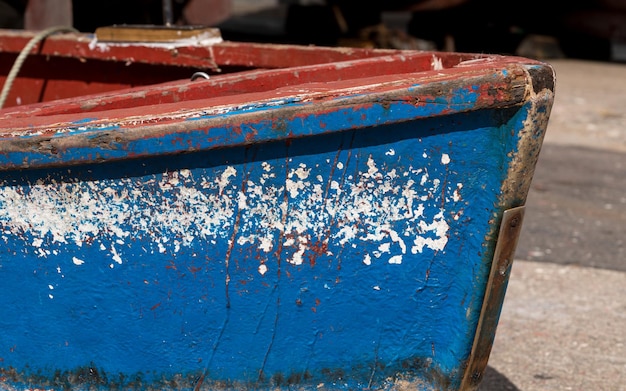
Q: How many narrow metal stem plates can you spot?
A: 1